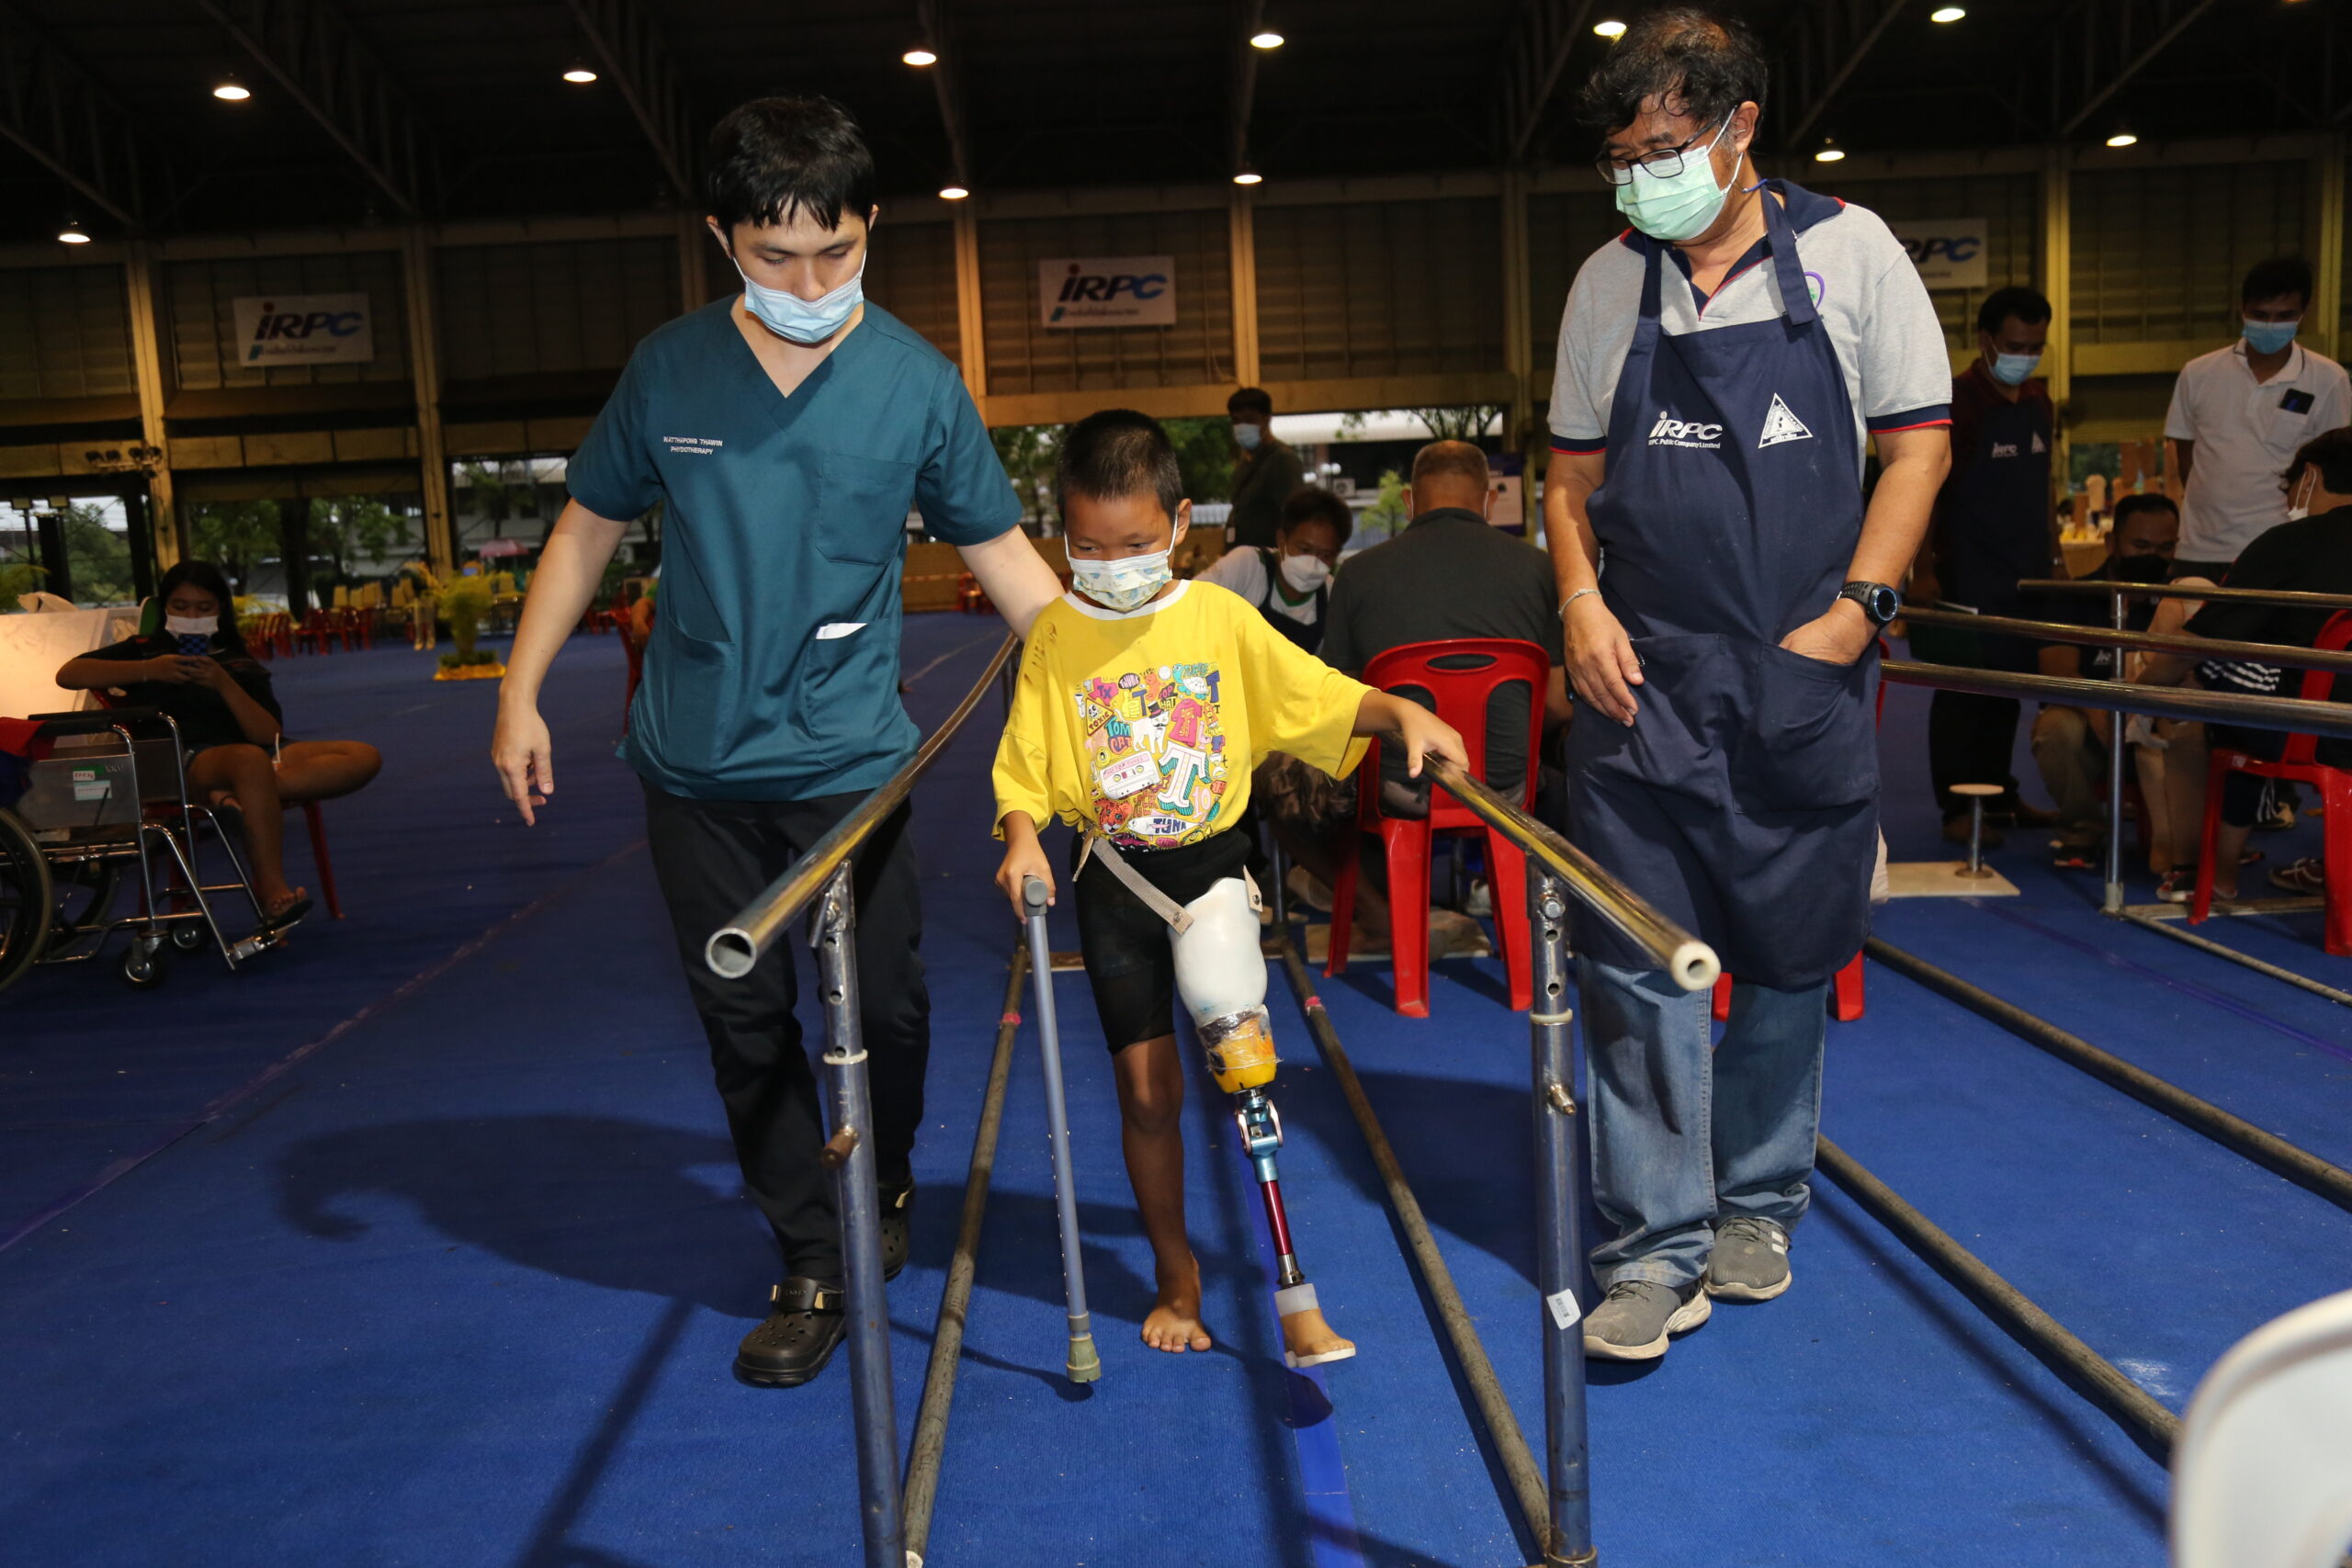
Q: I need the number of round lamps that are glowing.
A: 11